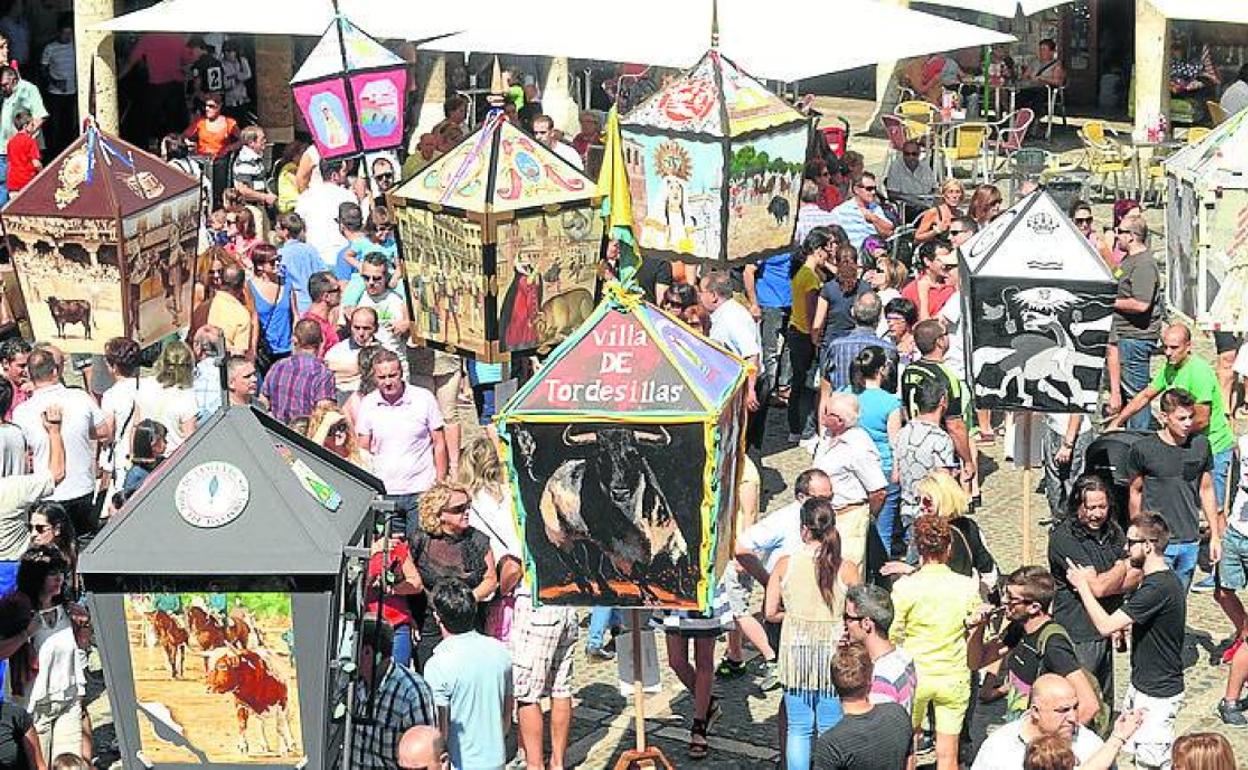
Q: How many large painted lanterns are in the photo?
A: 8